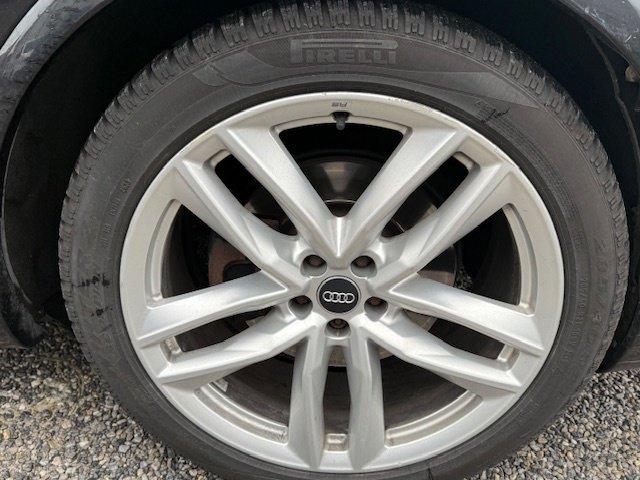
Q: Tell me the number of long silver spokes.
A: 10